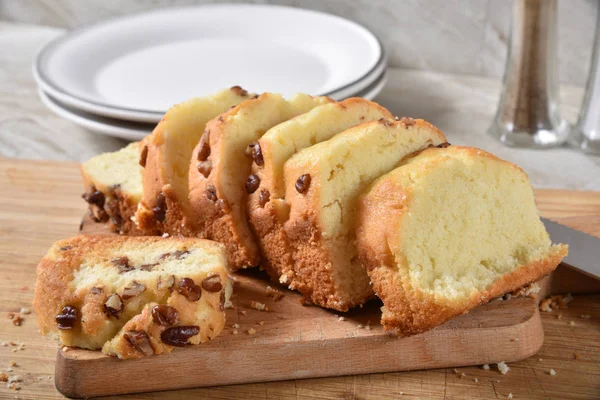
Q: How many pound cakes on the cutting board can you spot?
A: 7